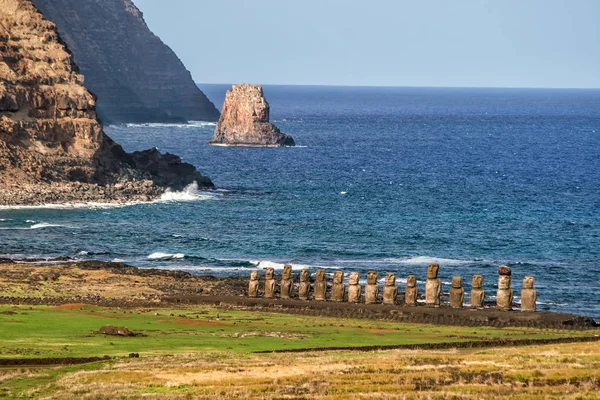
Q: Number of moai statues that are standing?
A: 15